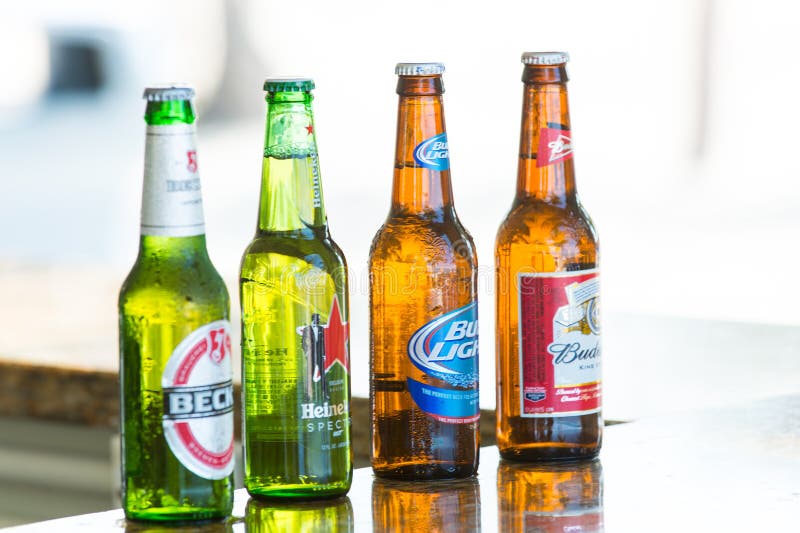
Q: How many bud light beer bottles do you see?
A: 1